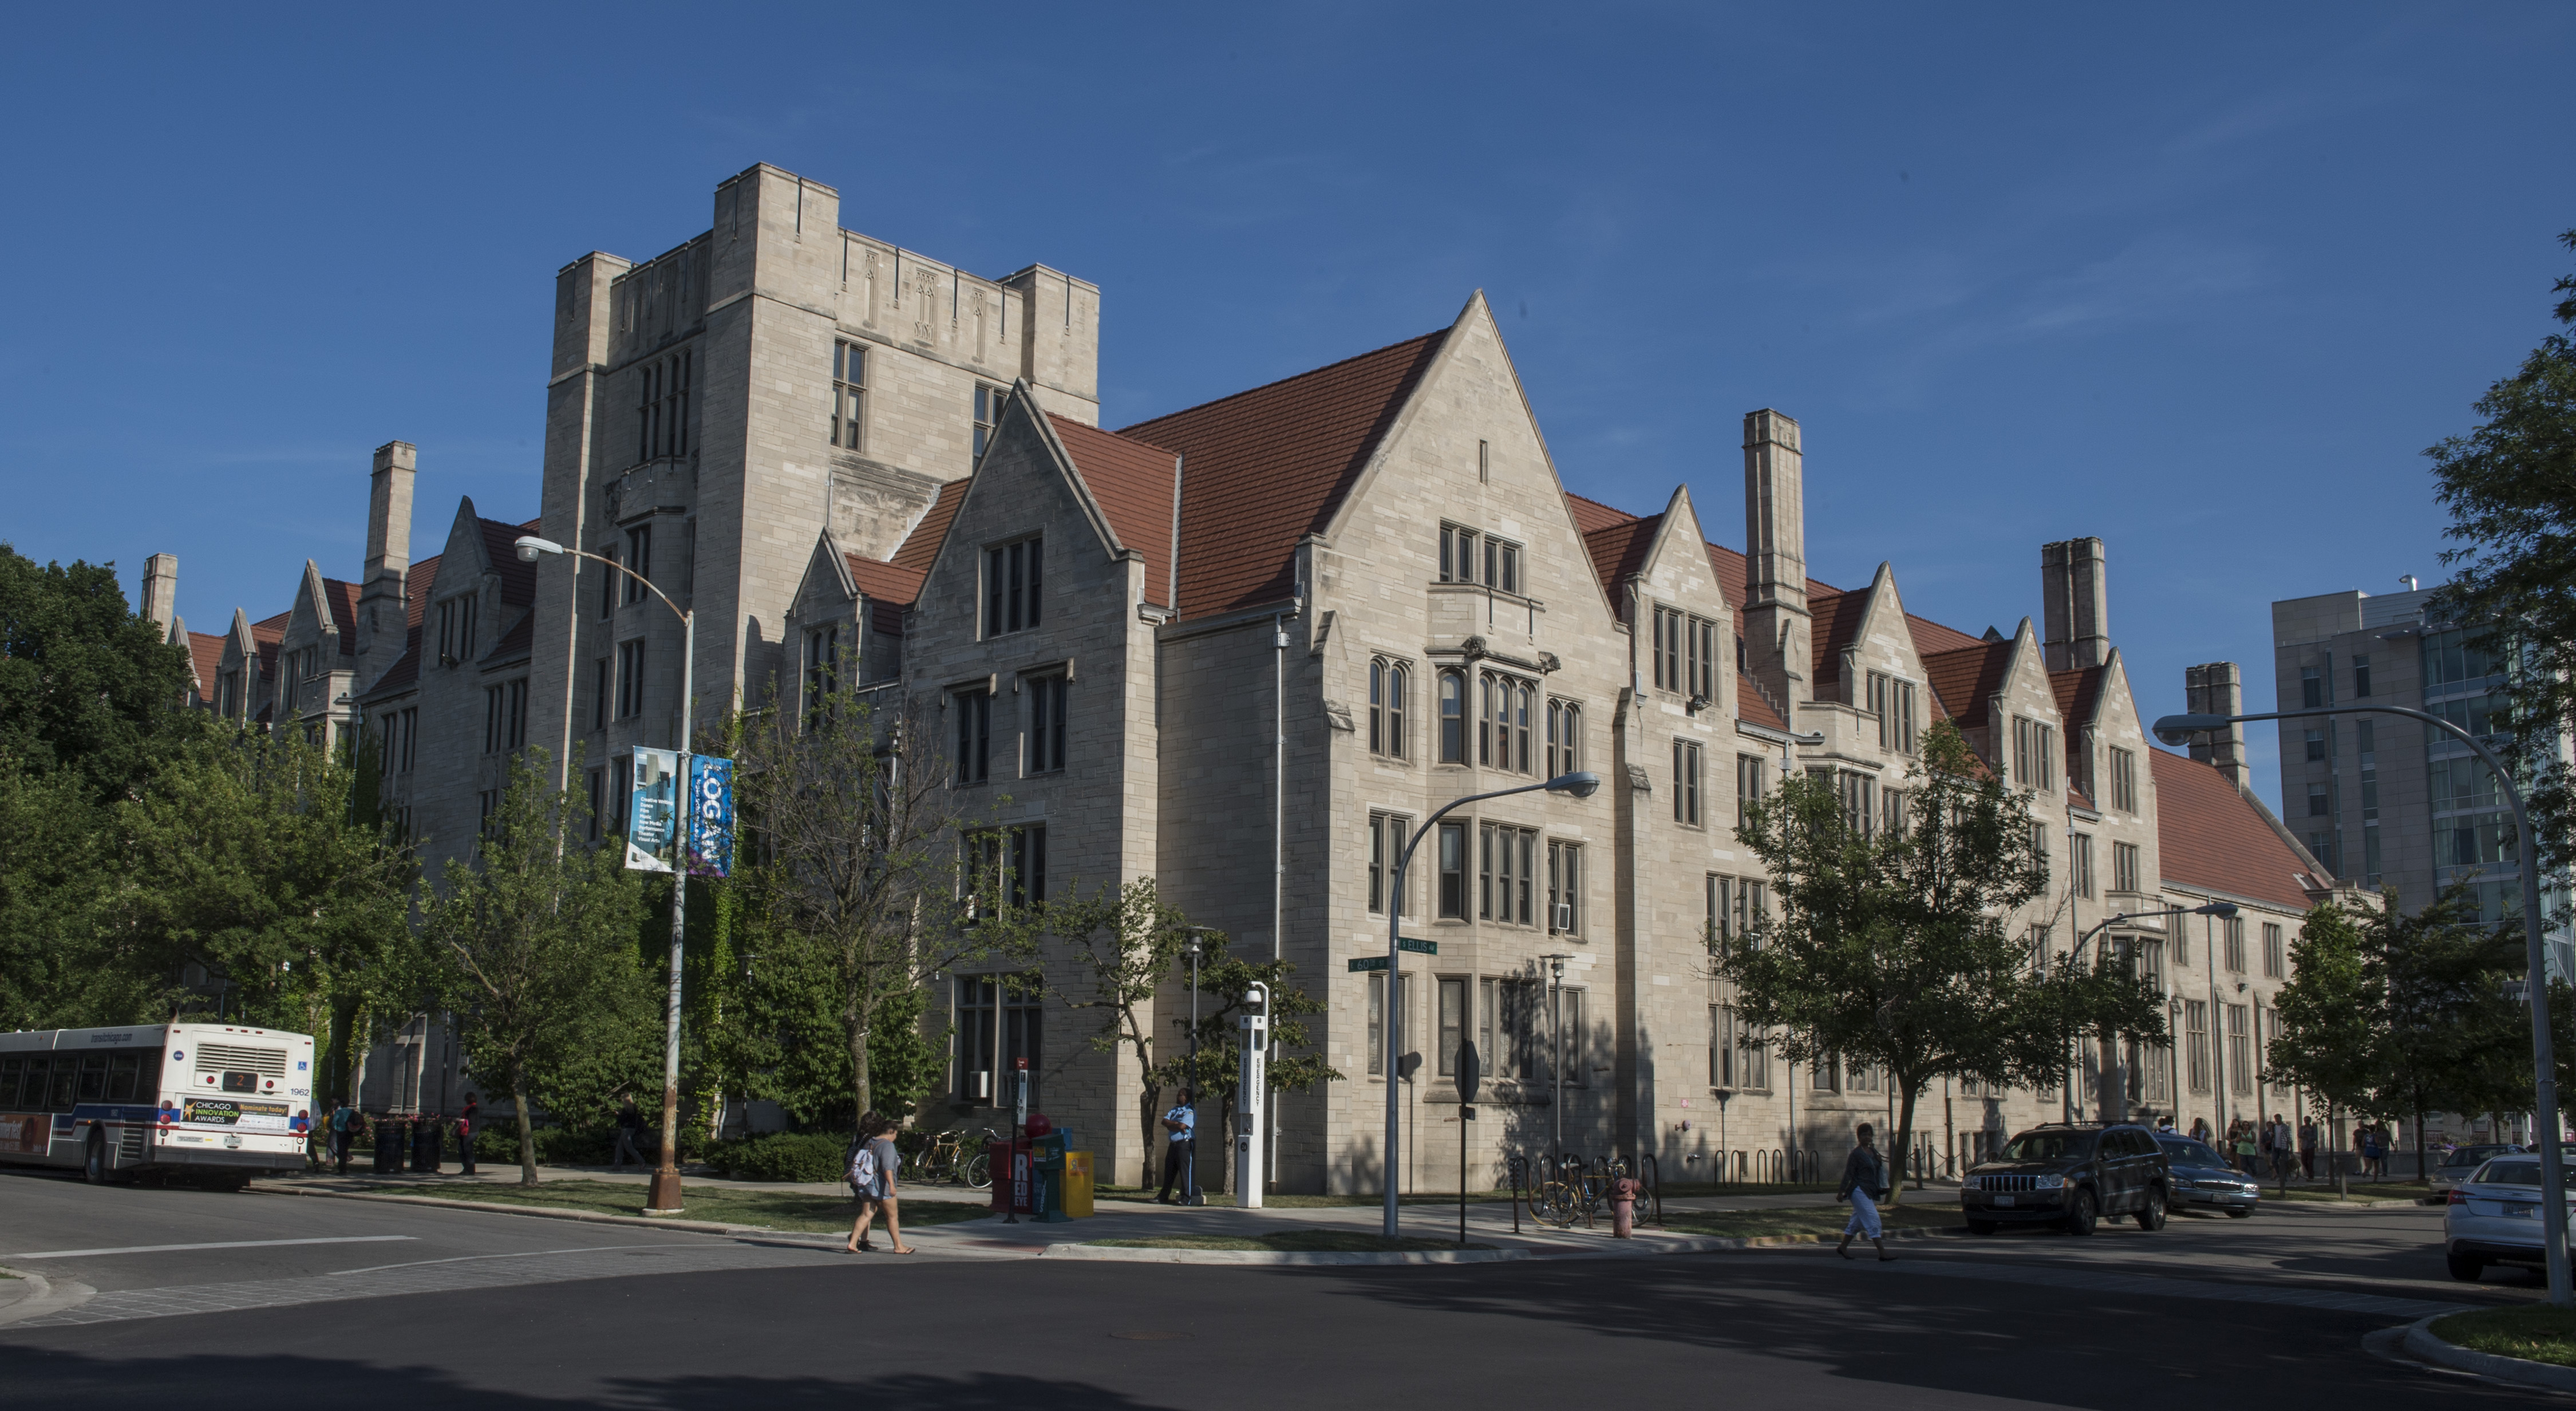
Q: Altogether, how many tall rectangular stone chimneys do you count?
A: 5